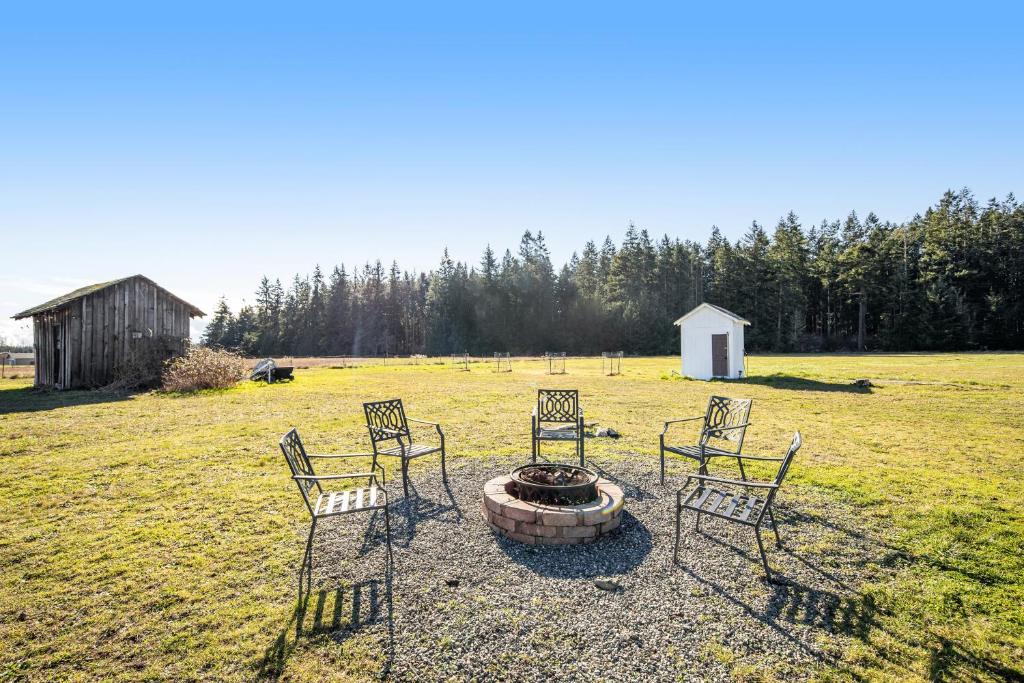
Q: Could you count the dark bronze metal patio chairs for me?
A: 5